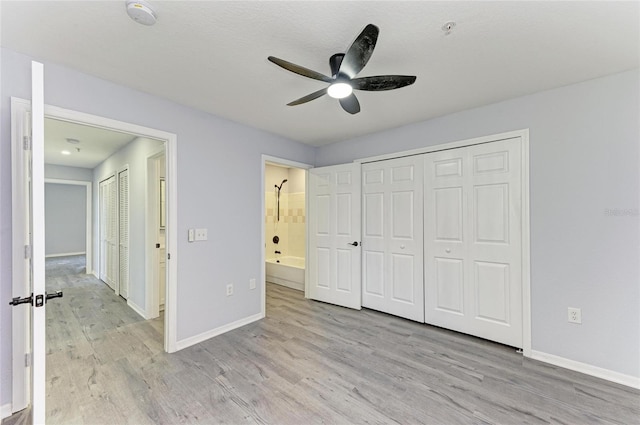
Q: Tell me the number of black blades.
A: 5